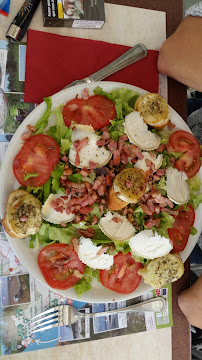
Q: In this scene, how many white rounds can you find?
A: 8